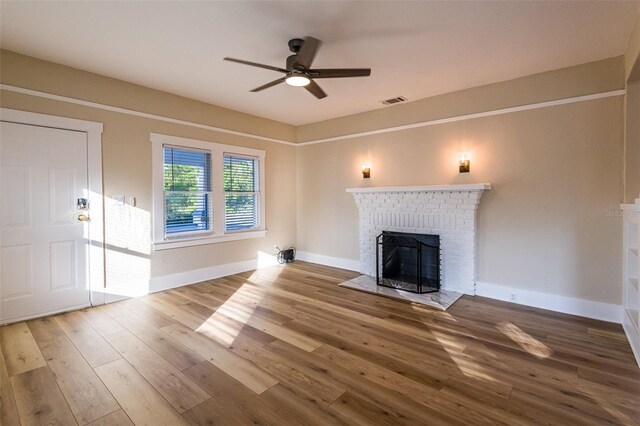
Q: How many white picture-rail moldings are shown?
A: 2